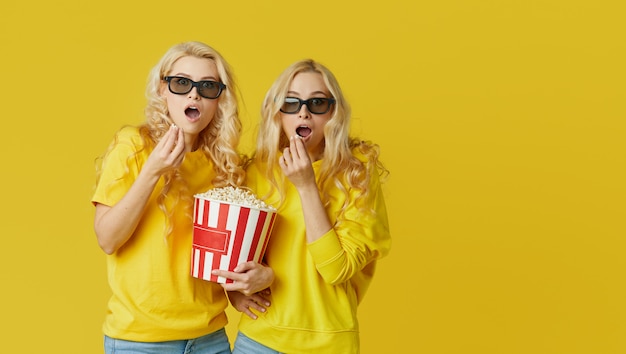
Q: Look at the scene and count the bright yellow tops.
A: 2